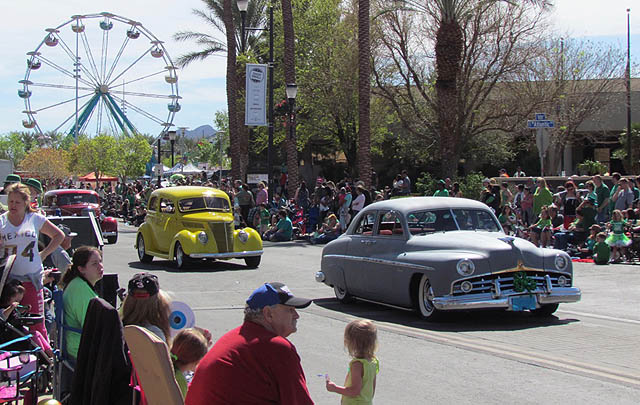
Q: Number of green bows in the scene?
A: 1